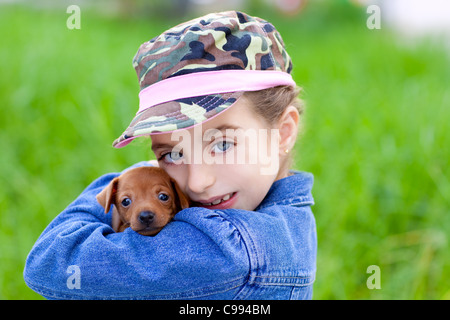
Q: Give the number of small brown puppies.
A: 1